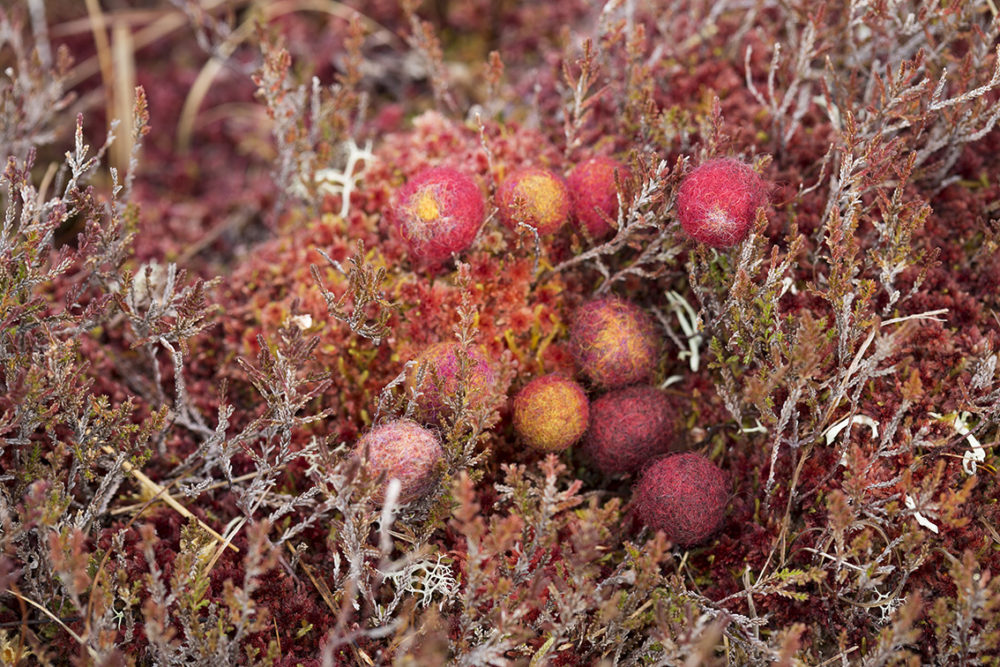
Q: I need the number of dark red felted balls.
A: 2